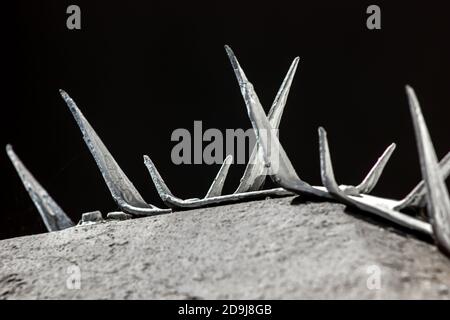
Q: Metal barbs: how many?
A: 10